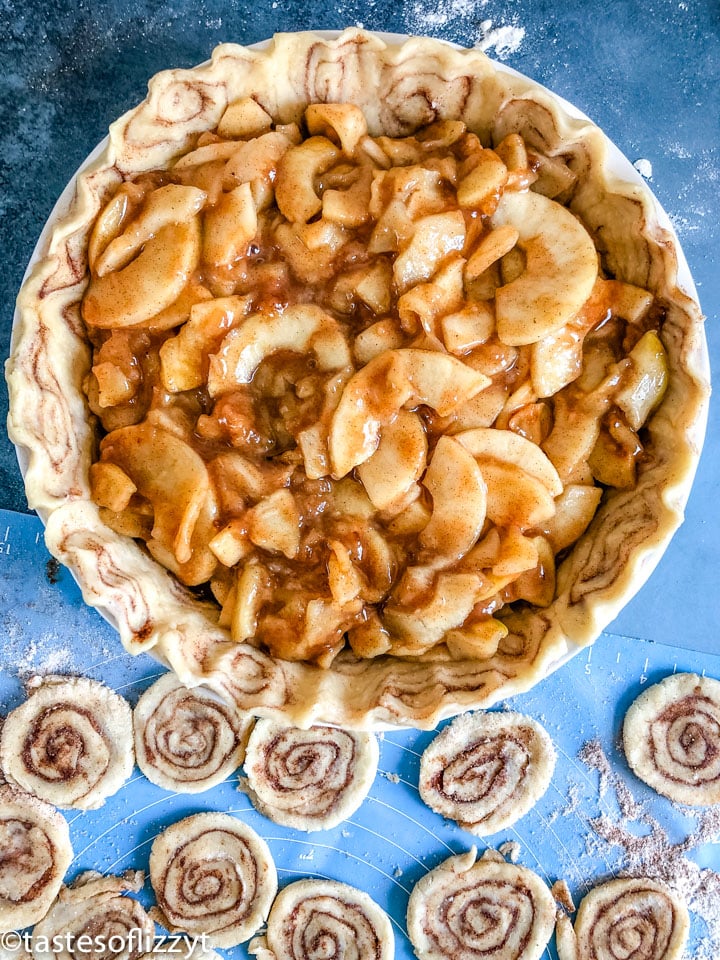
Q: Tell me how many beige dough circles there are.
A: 11